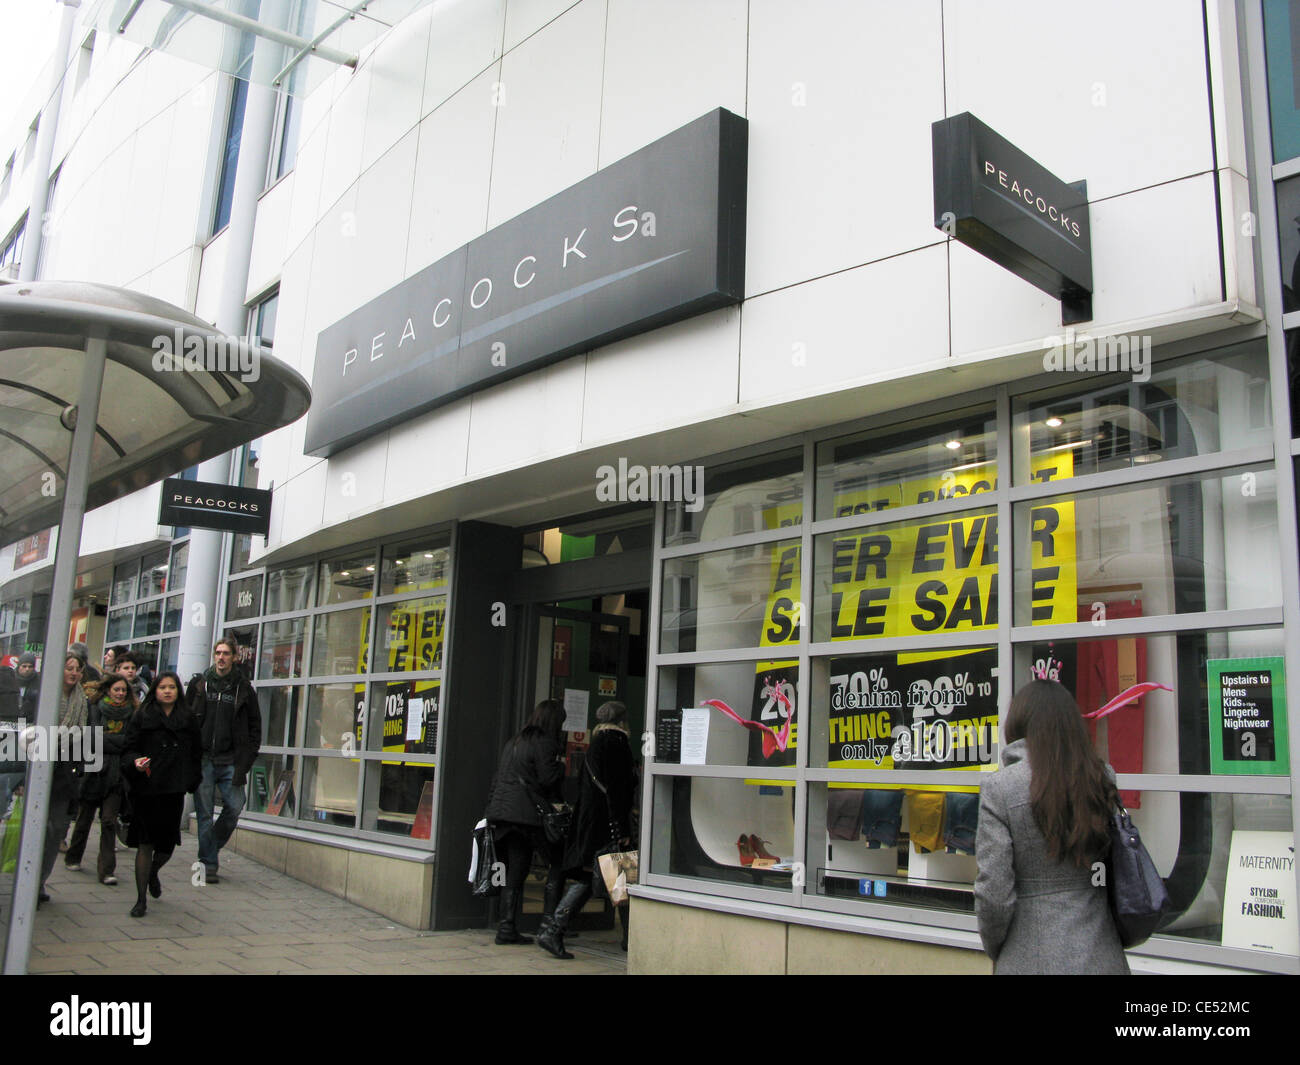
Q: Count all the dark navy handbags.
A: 1